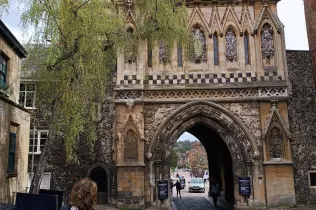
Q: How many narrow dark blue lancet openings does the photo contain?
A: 4